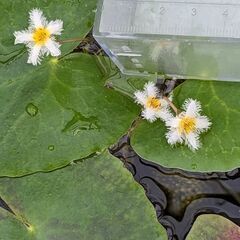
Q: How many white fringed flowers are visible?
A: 3